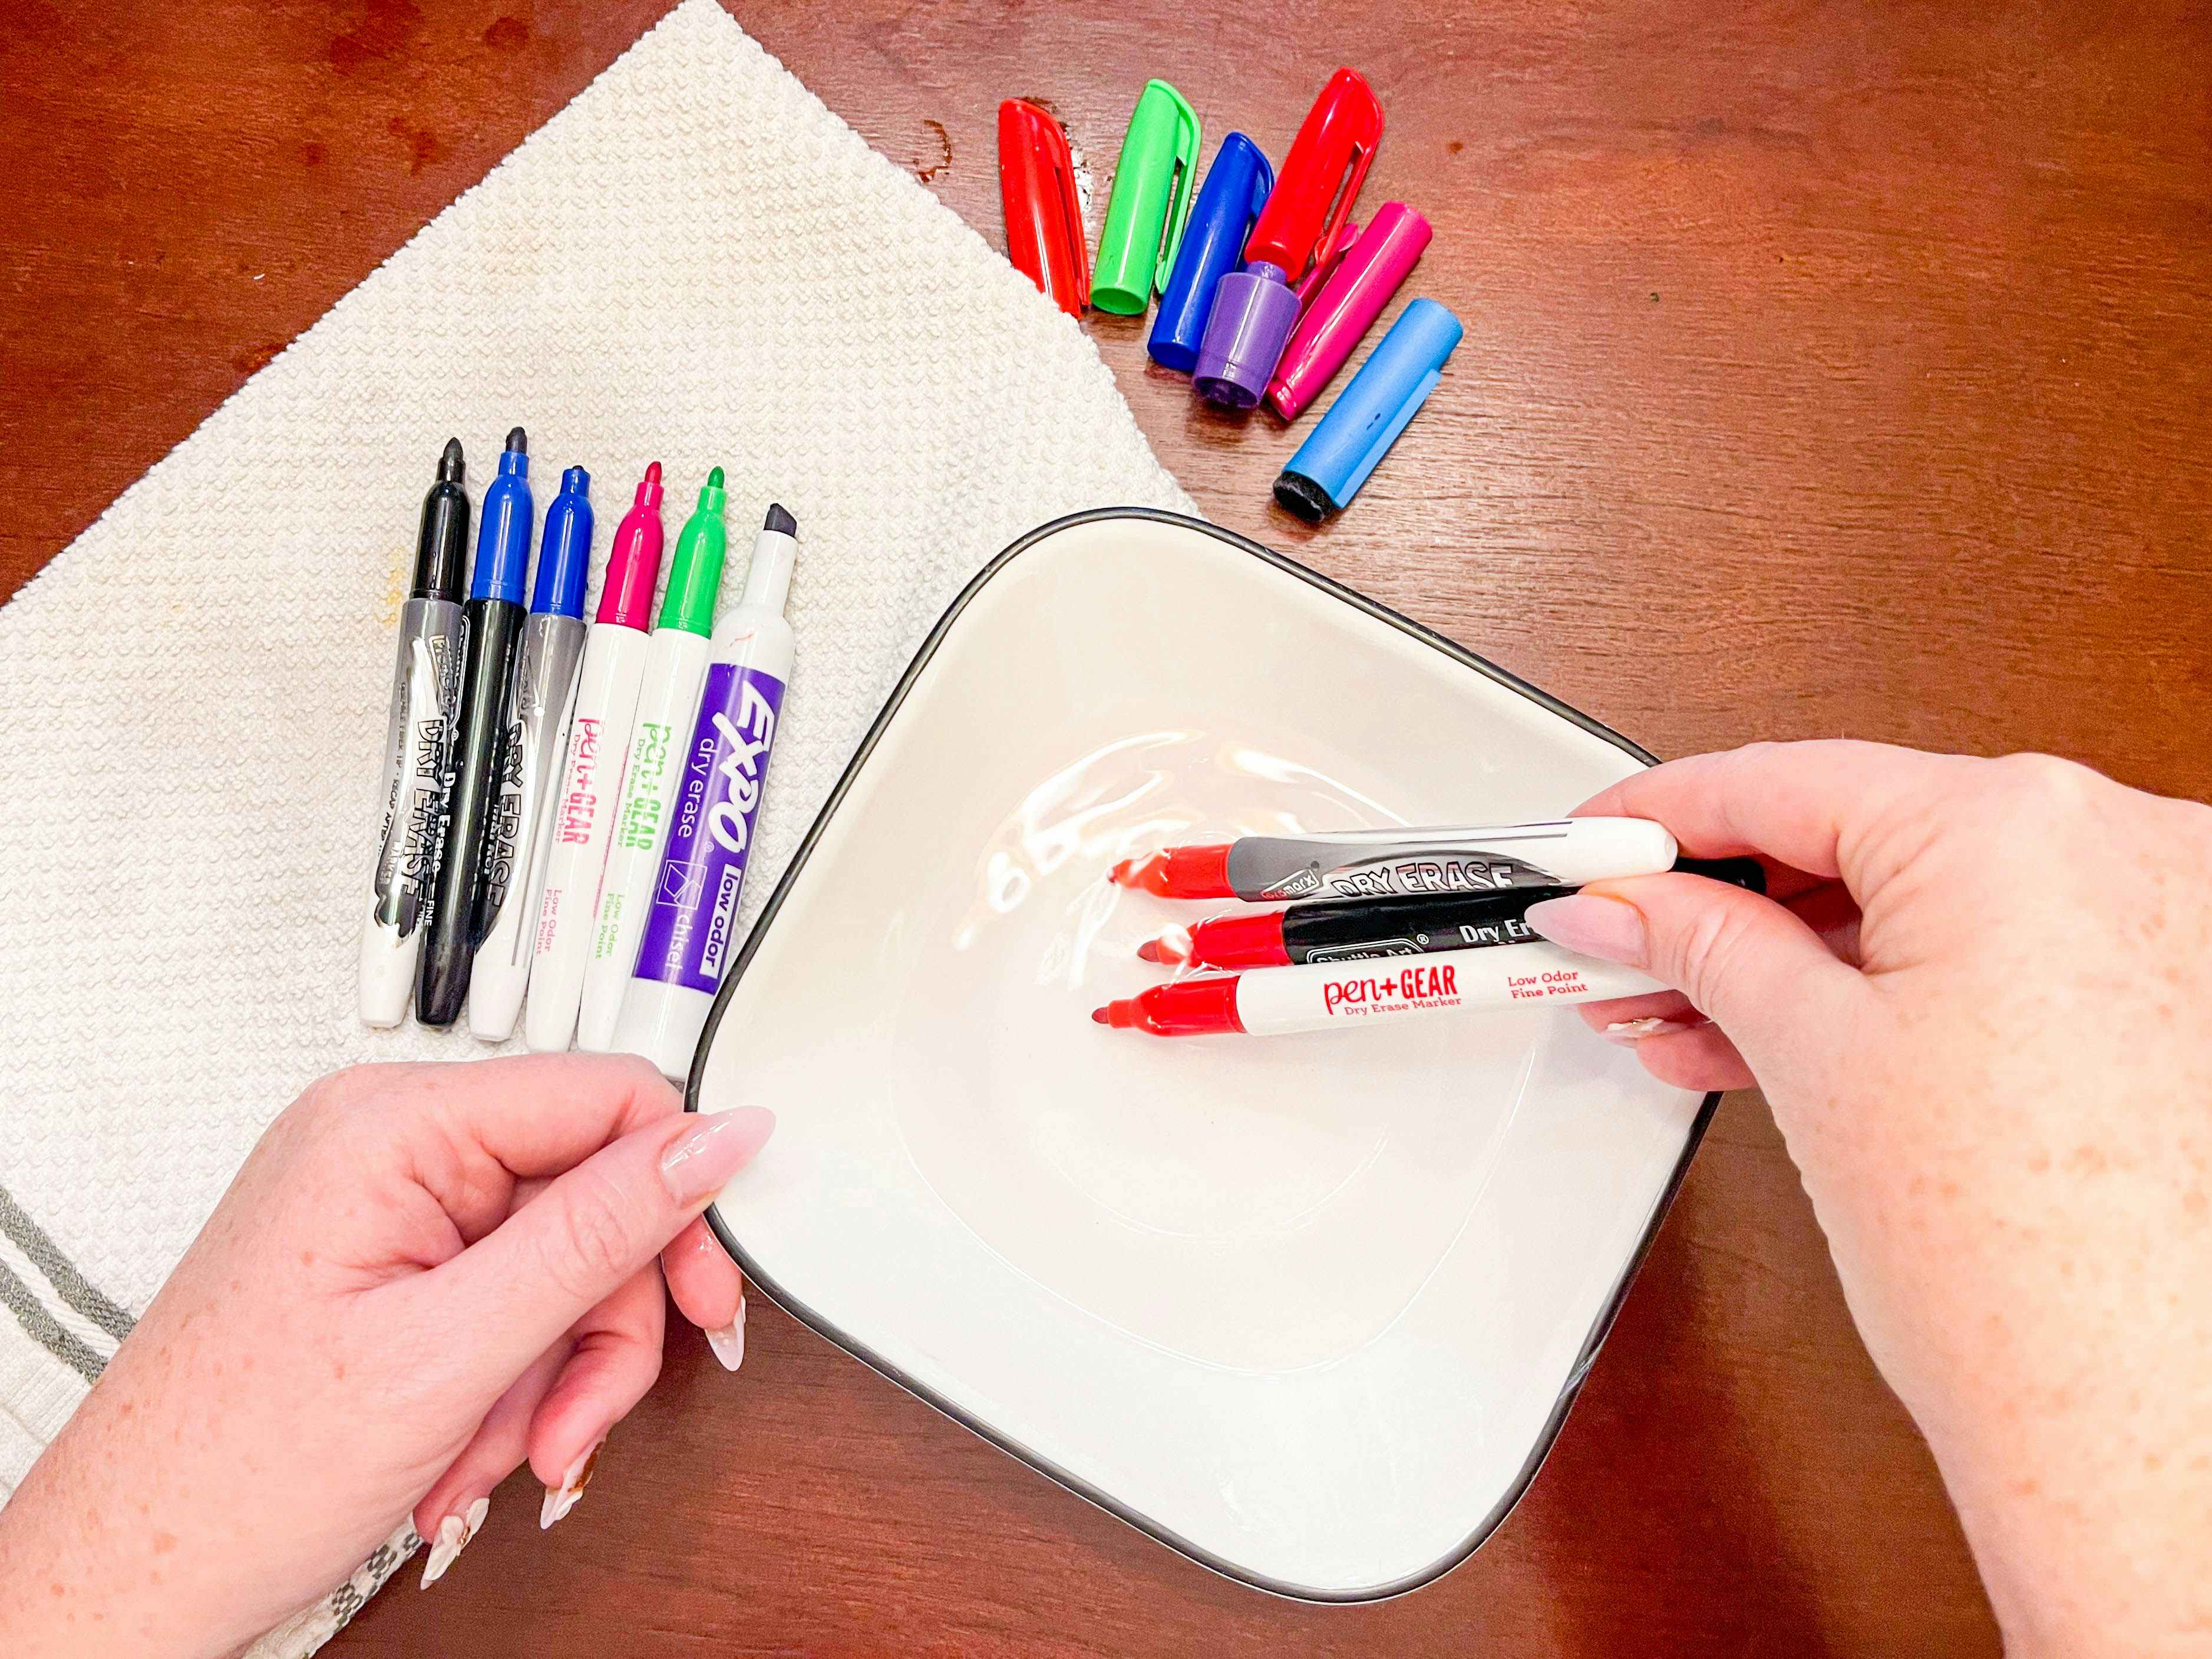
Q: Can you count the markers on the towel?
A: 6